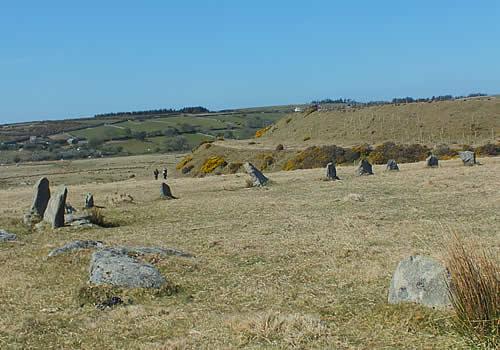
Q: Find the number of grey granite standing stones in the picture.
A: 11